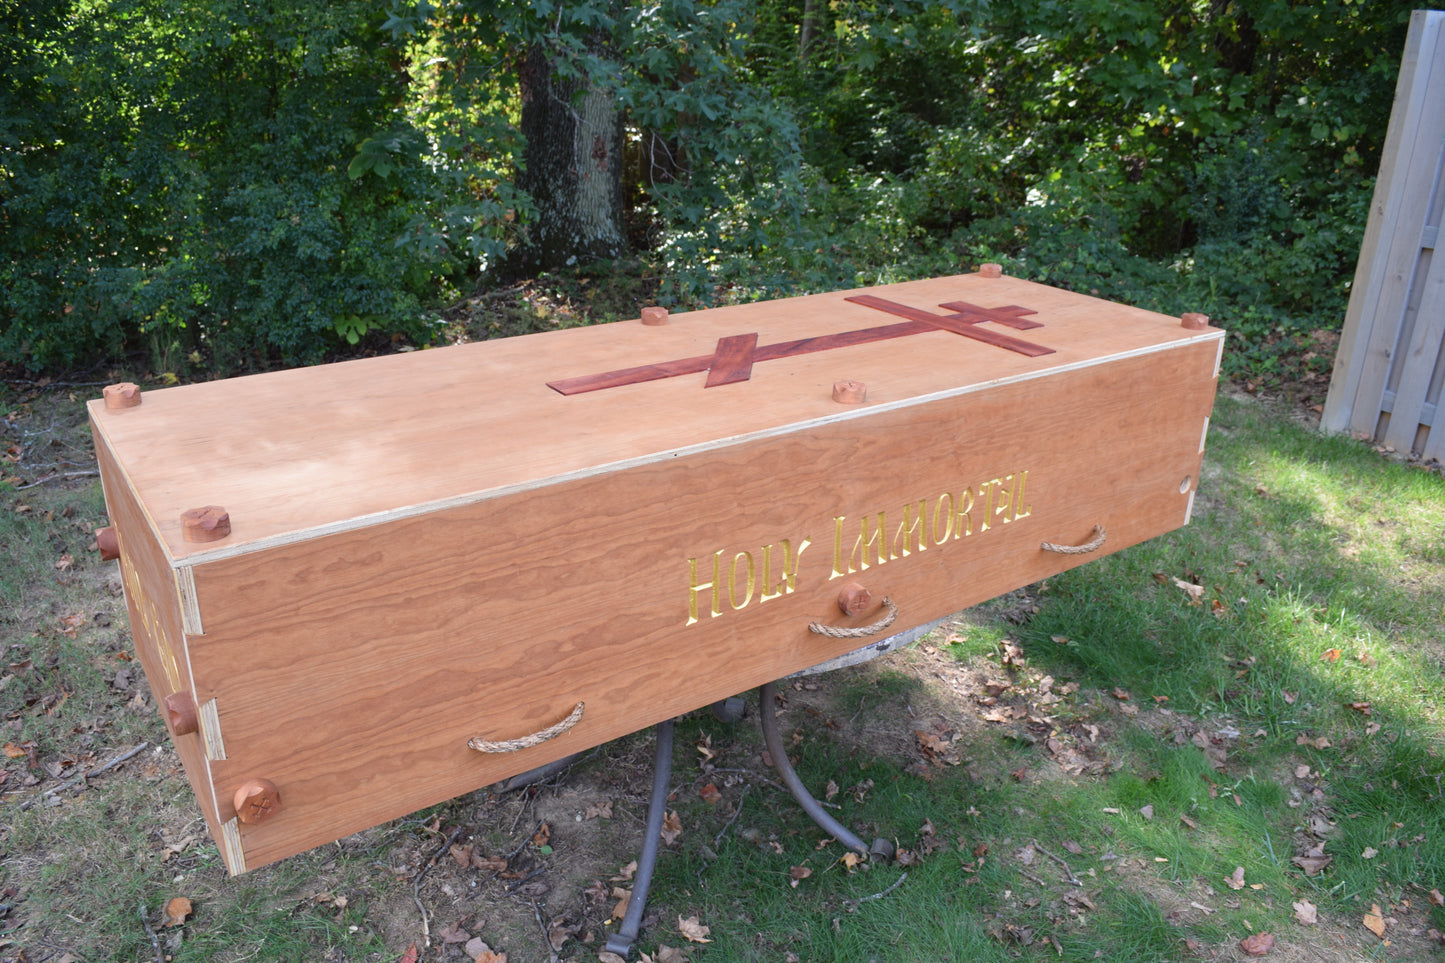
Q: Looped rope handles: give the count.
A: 3